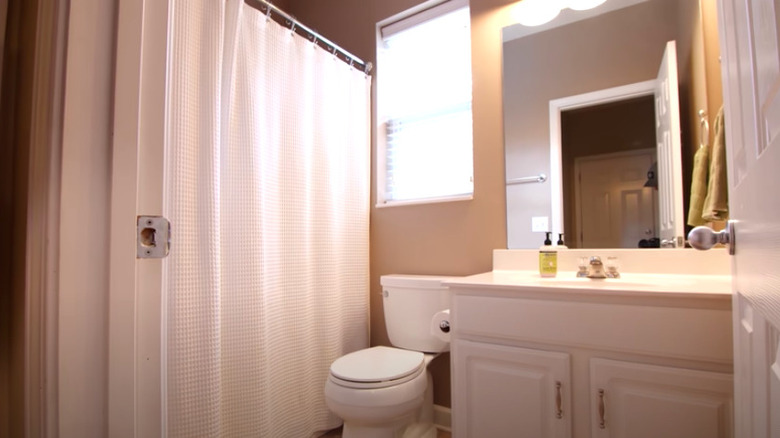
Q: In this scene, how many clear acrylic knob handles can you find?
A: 2